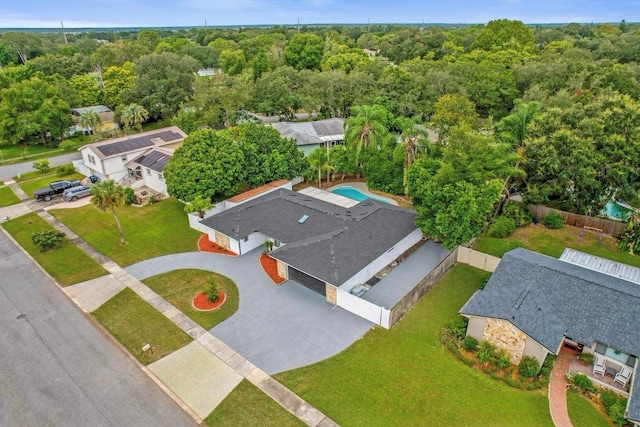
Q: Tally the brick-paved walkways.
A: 1